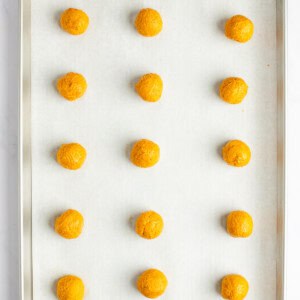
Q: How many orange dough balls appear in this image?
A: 15